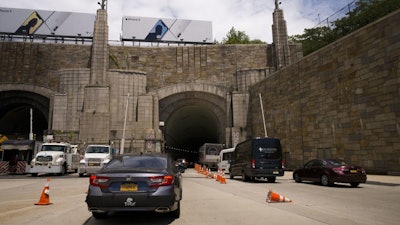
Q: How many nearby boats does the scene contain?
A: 0